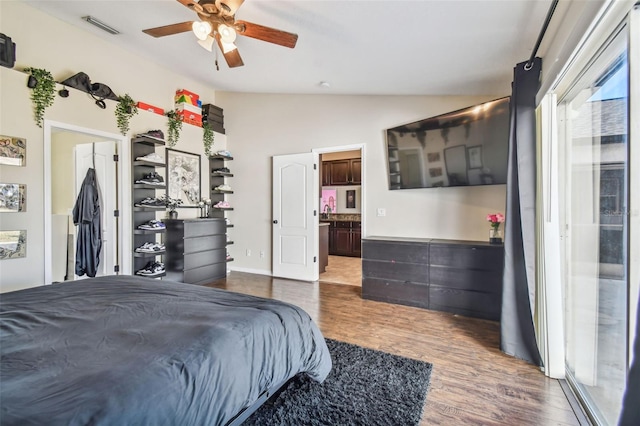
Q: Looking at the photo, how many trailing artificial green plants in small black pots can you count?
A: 4